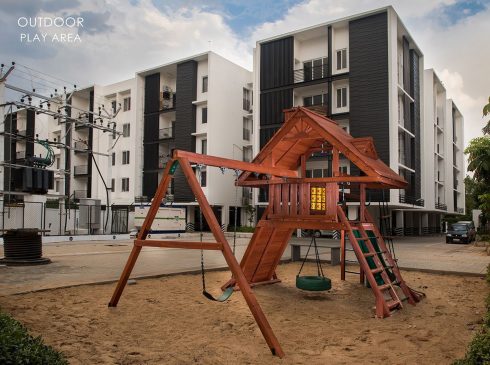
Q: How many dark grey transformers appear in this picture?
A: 1